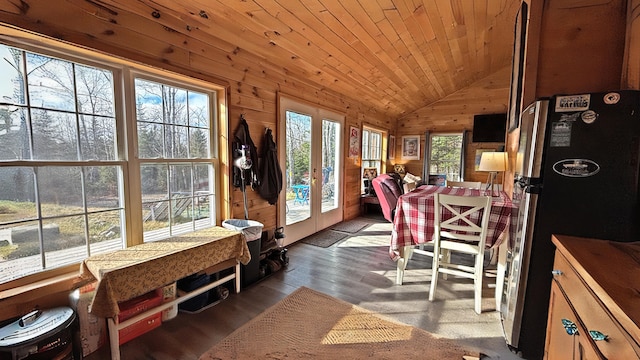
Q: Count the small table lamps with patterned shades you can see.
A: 2